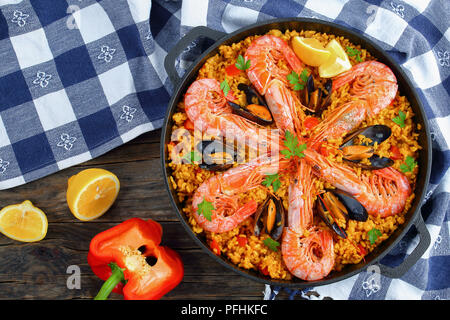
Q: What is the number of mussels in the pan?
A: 6